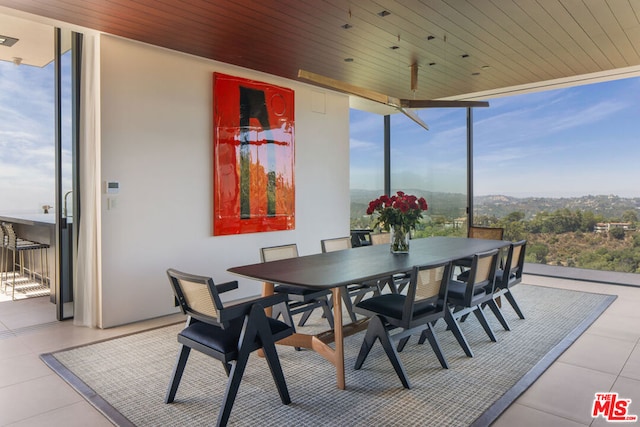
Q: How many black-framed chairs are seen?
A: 8